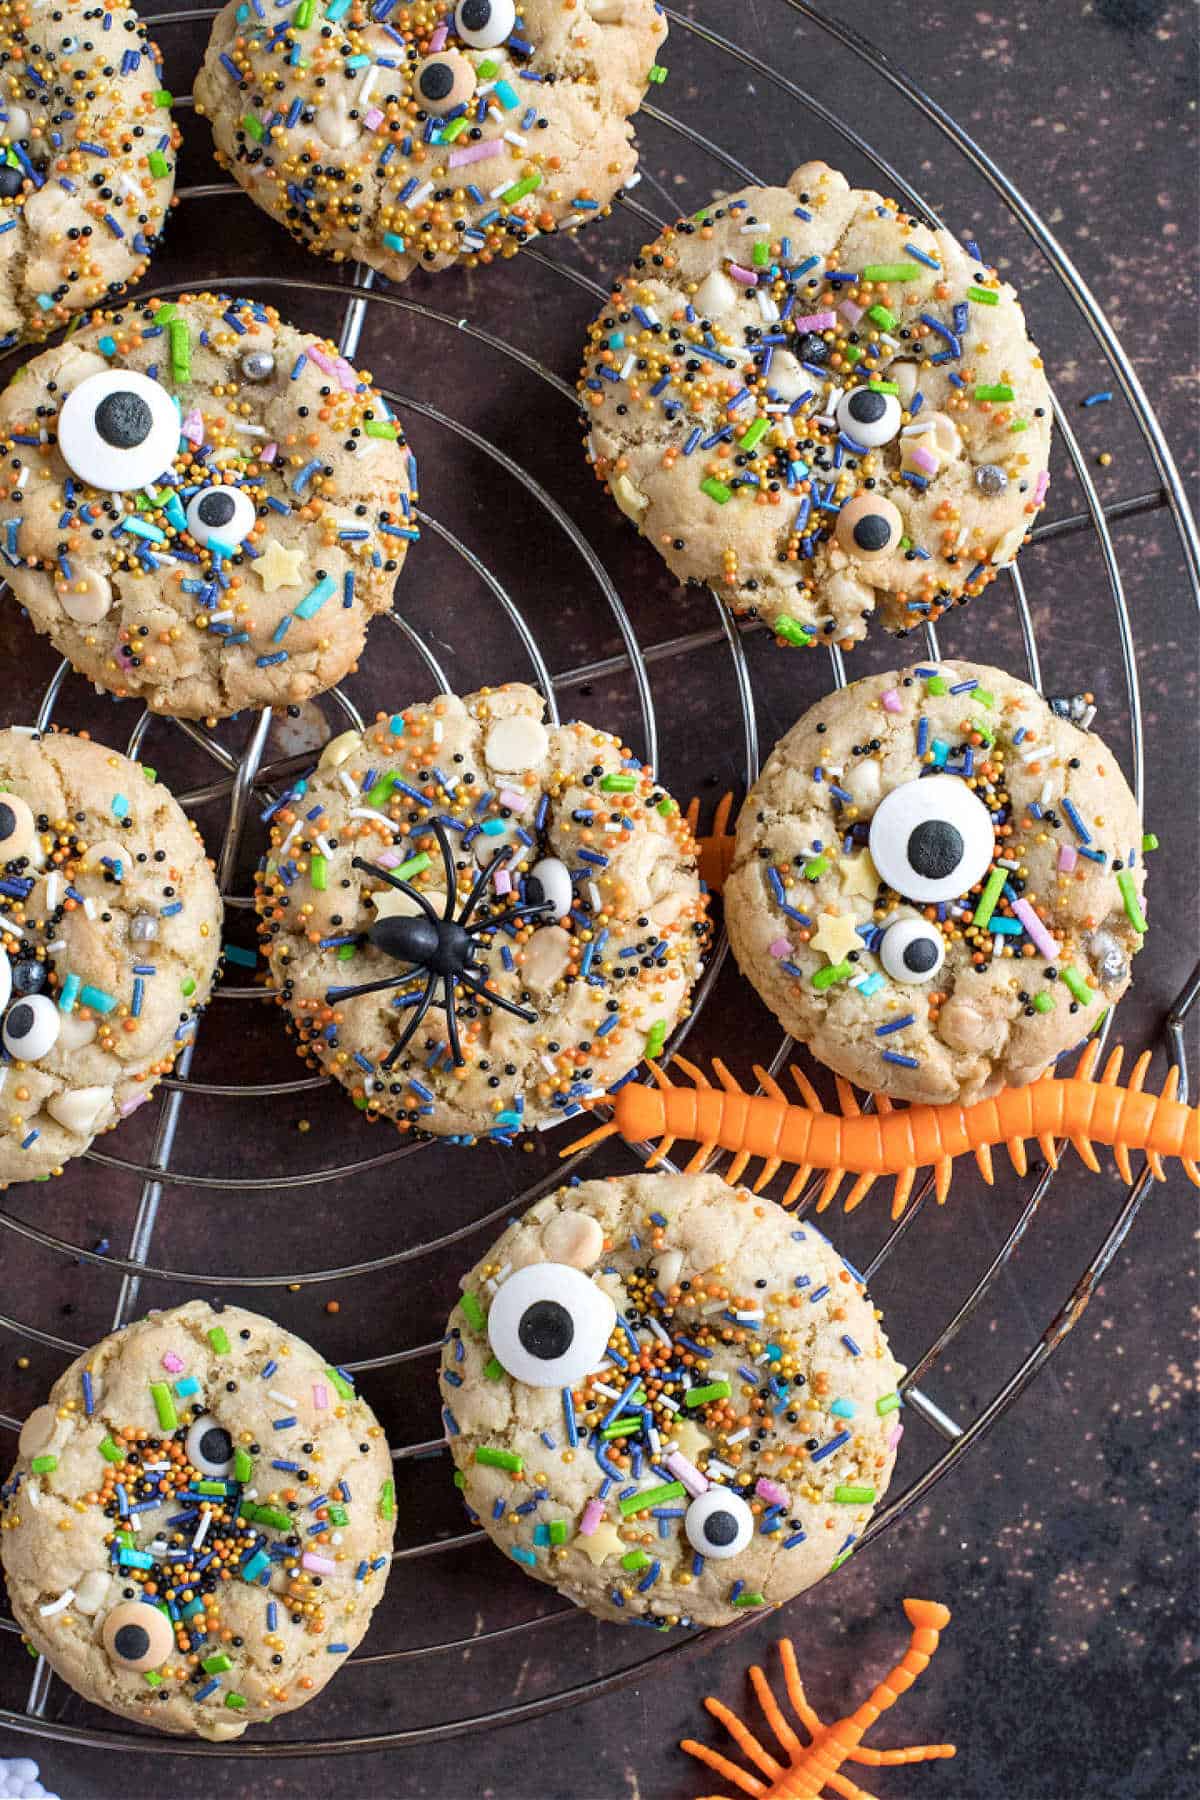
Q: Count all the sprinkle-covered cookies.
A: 9